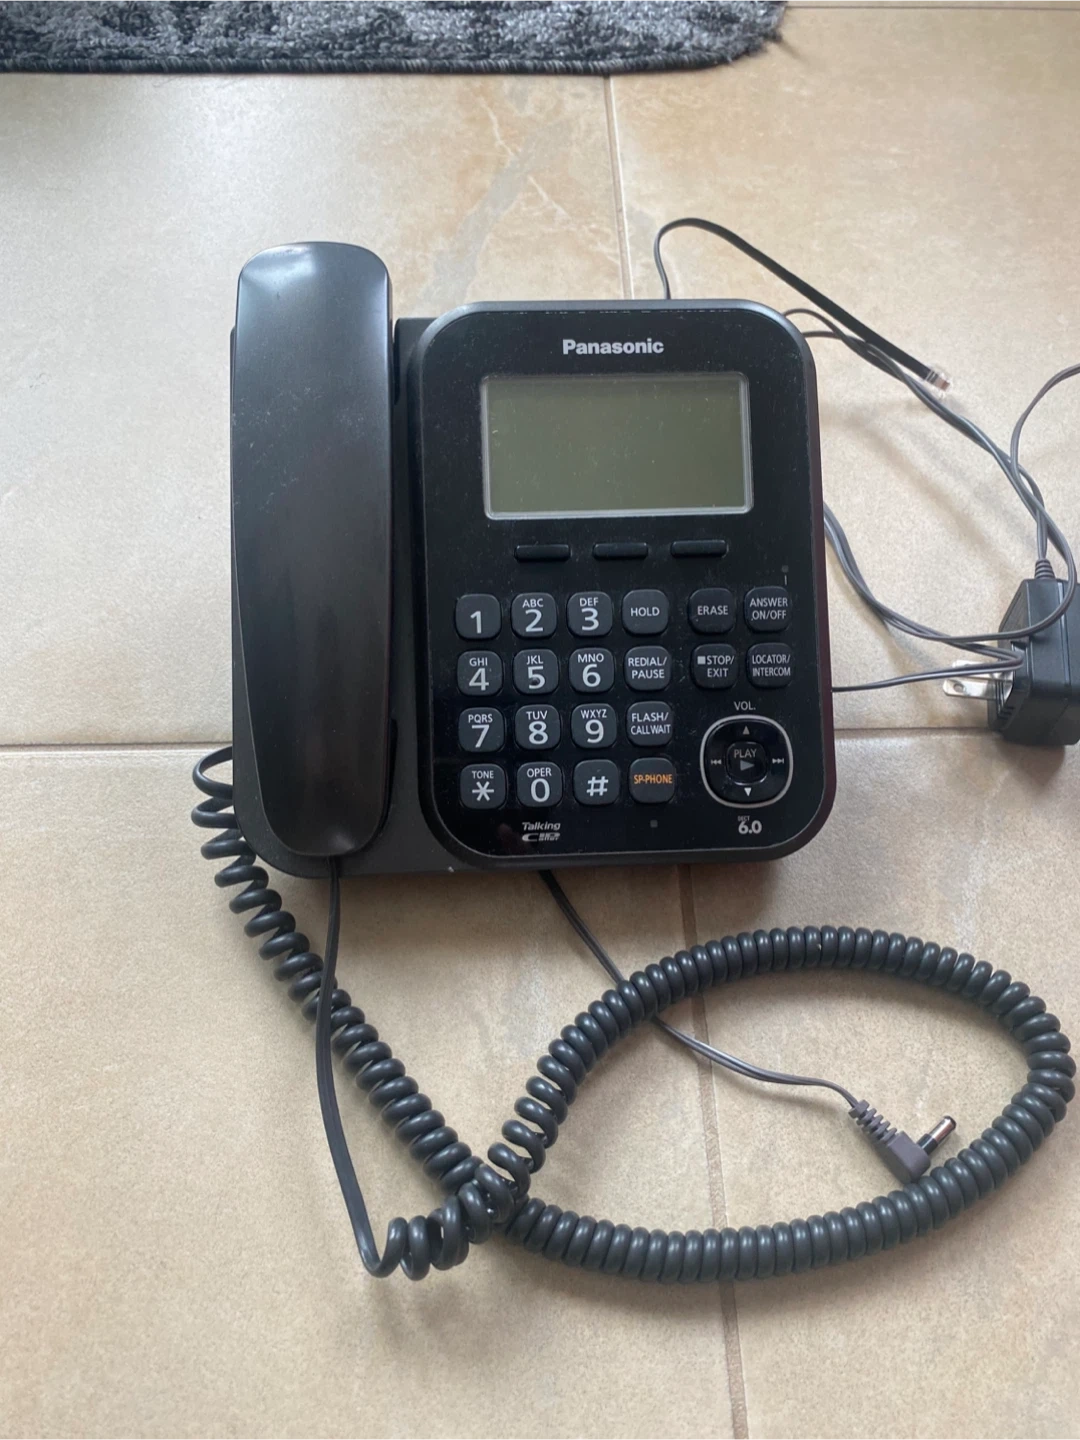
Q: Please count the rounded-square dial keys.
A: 12